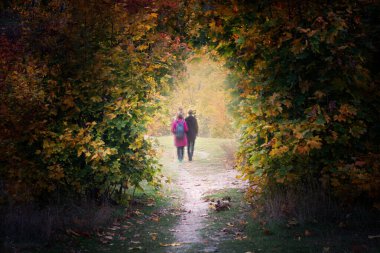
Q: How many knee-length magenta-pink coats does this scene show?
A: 1